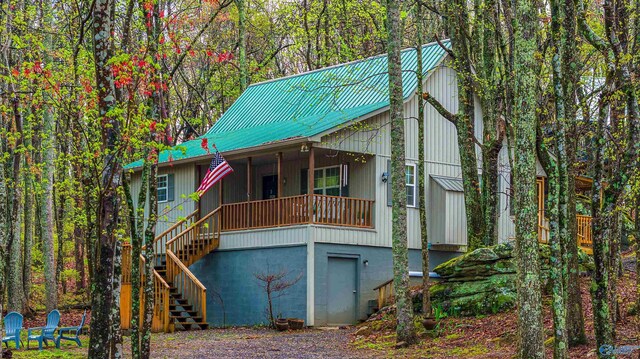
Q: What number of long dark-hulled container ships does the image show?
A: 0